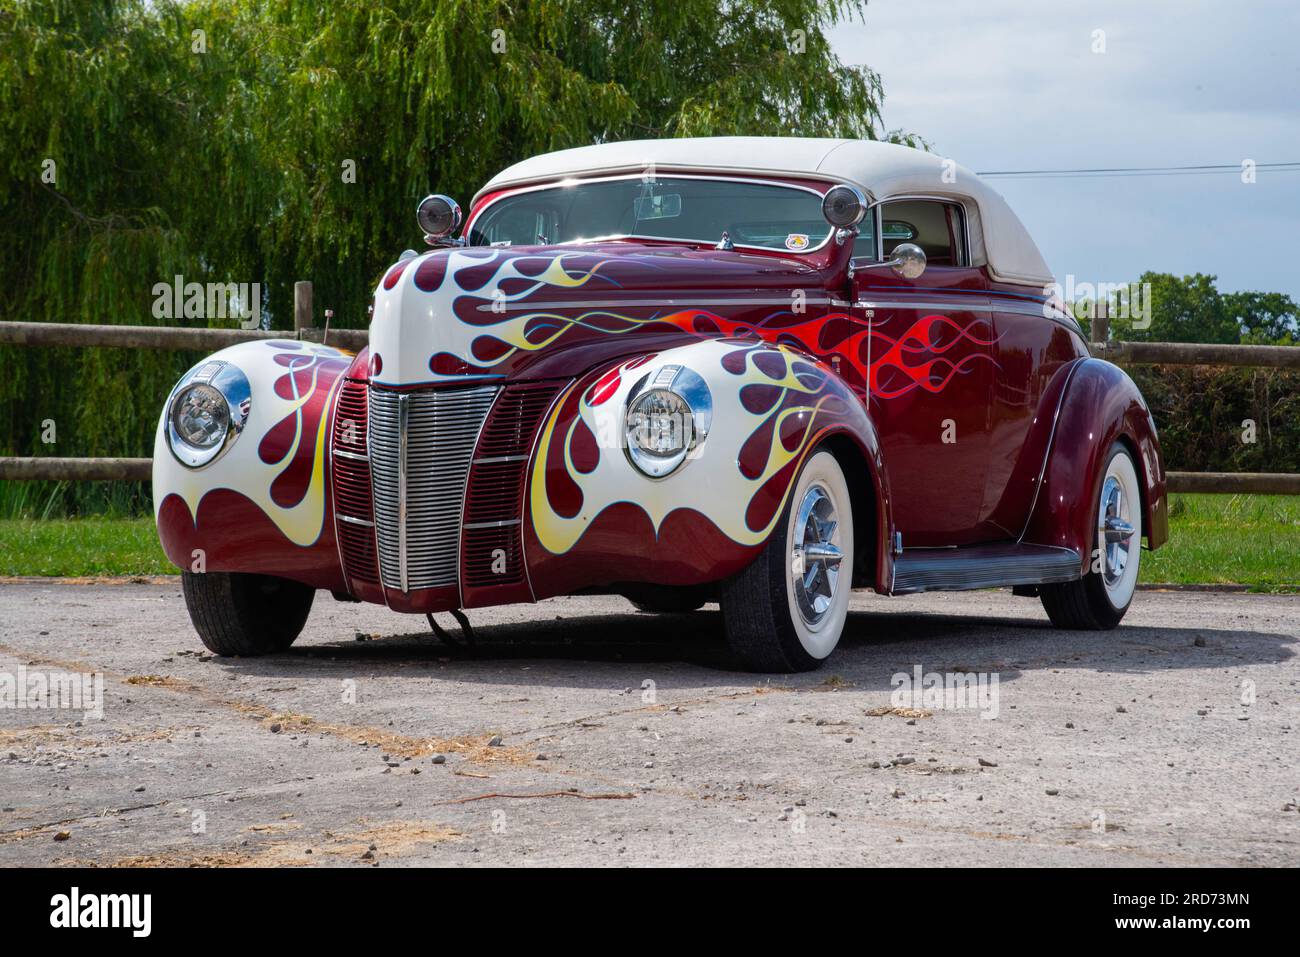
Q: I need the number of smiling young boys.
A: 0